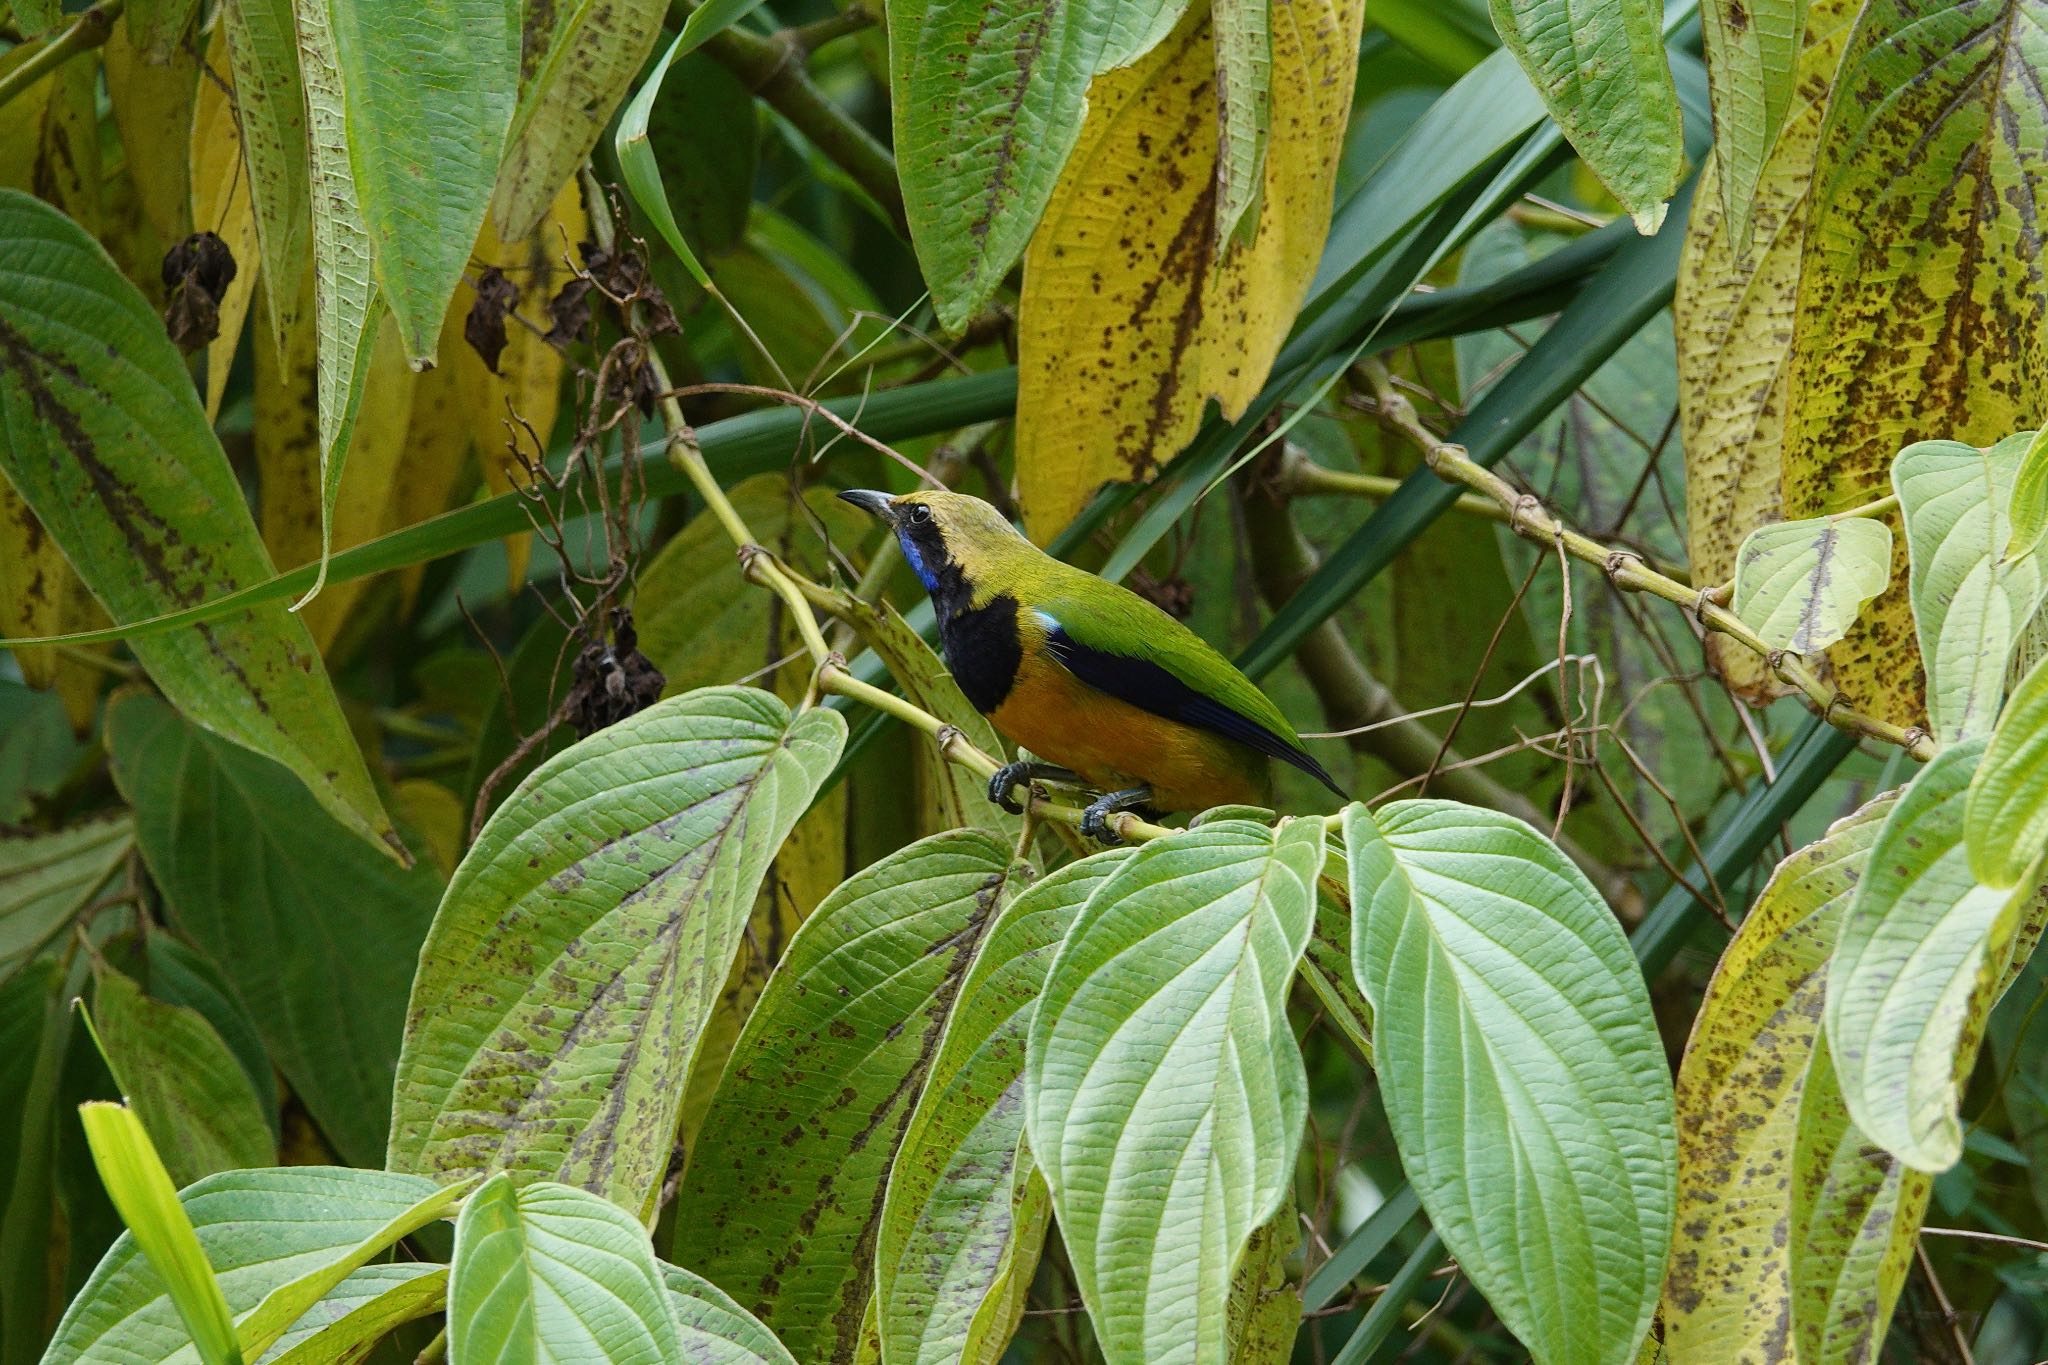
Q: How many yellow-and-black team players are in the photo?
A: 0